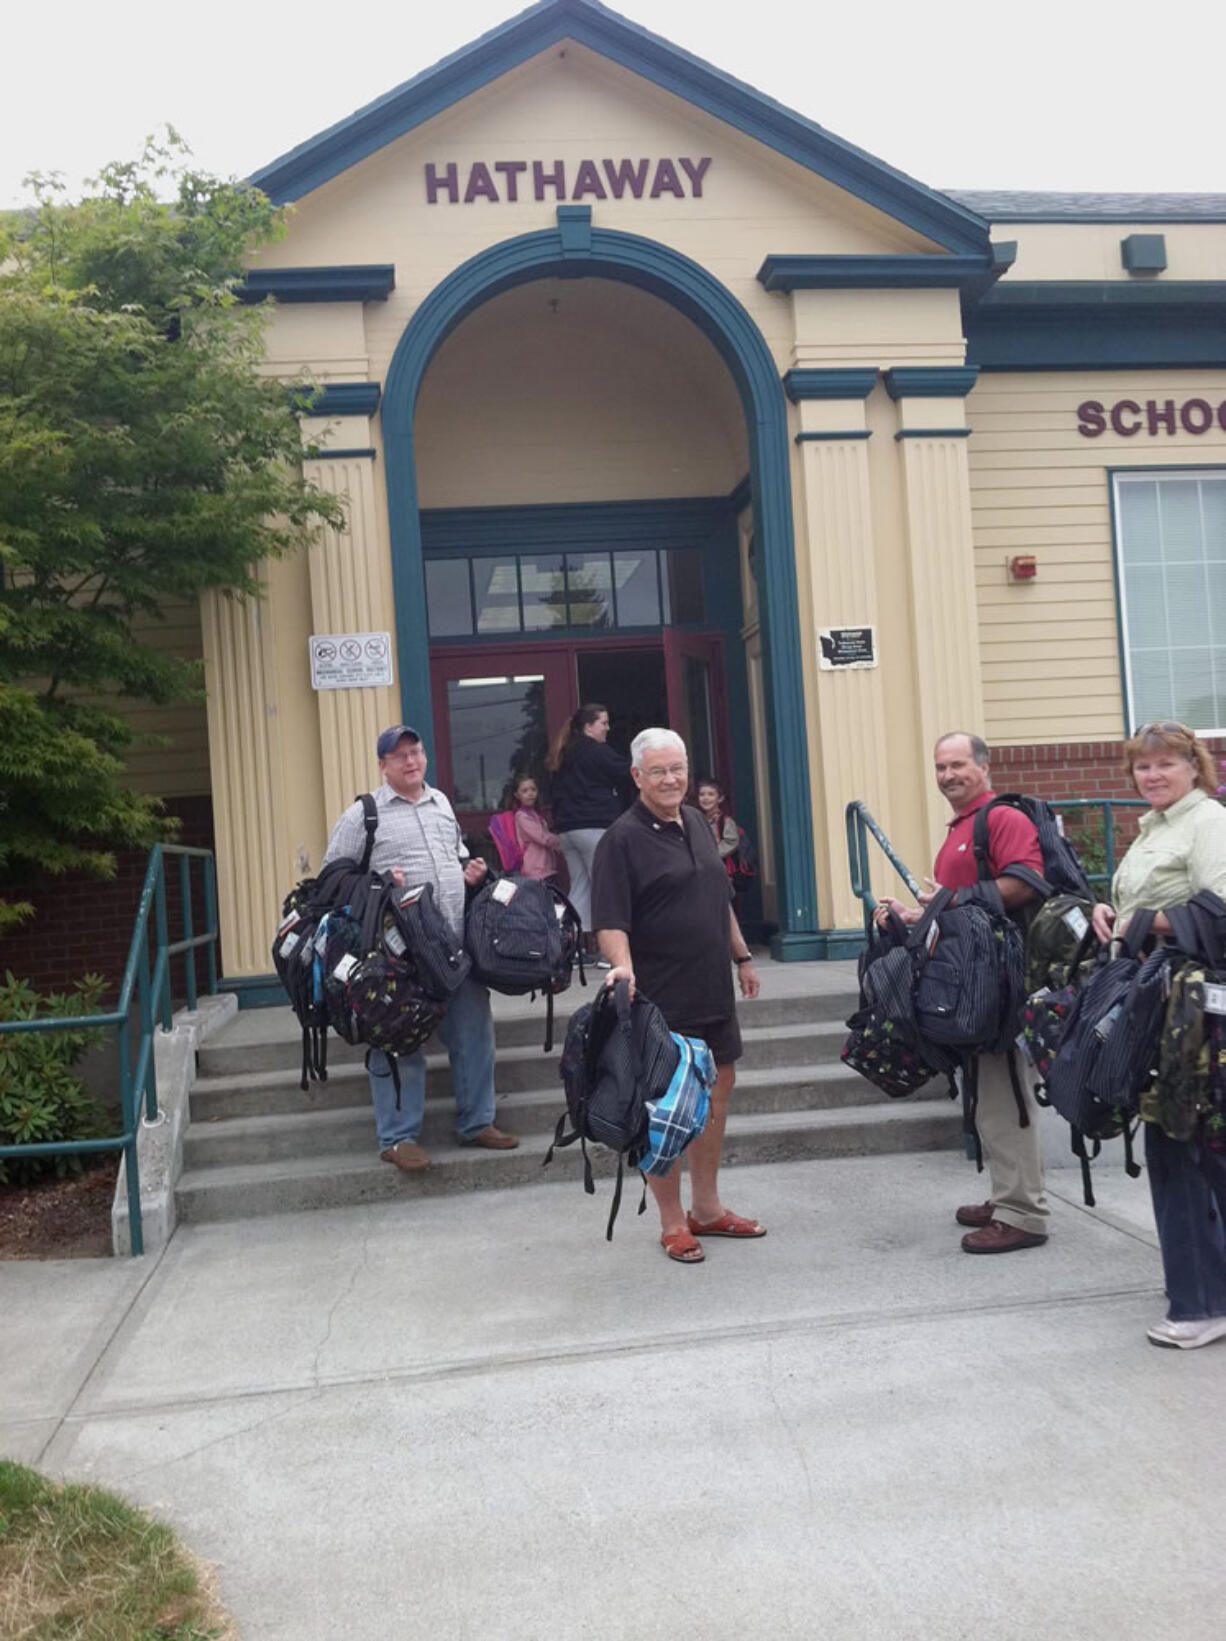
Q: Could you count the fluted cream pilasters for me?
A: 4